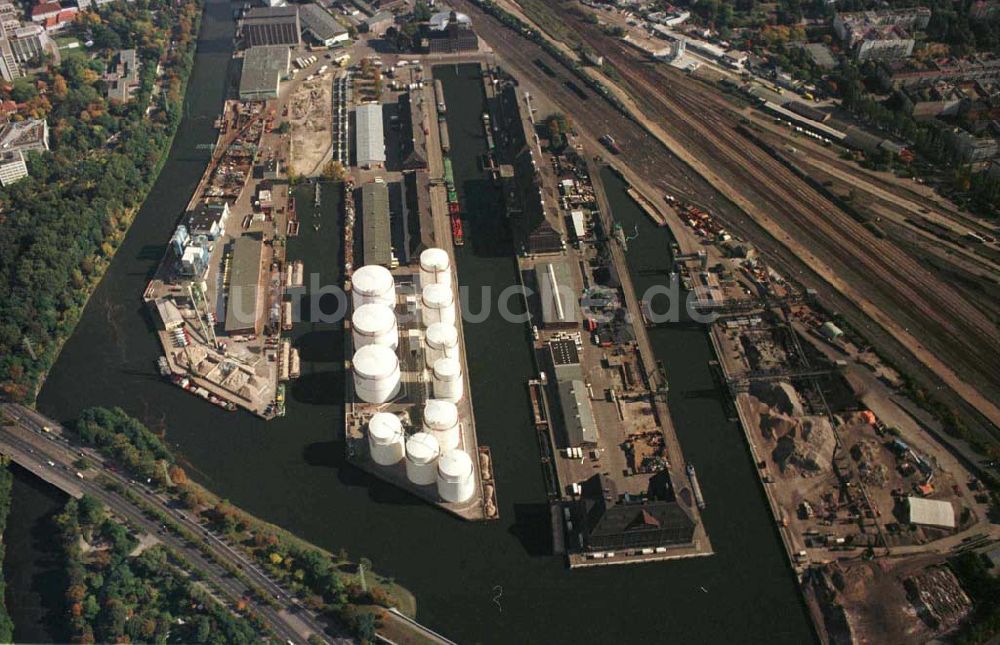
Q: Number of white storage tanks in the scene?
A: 11